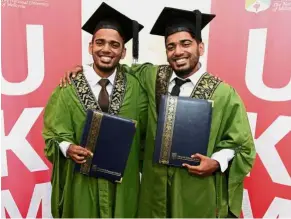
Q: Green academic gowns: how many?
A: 2